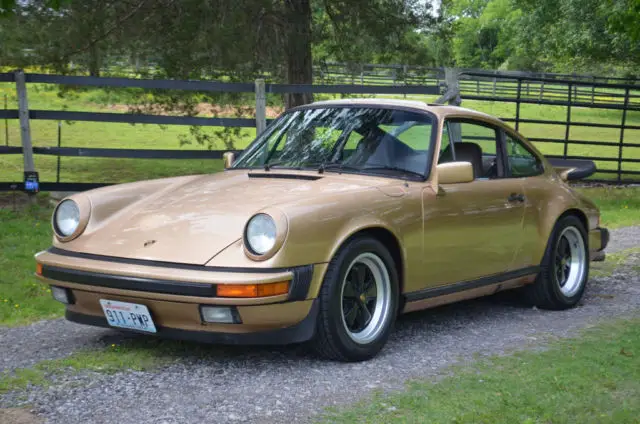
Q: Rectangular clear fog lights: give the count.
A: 2